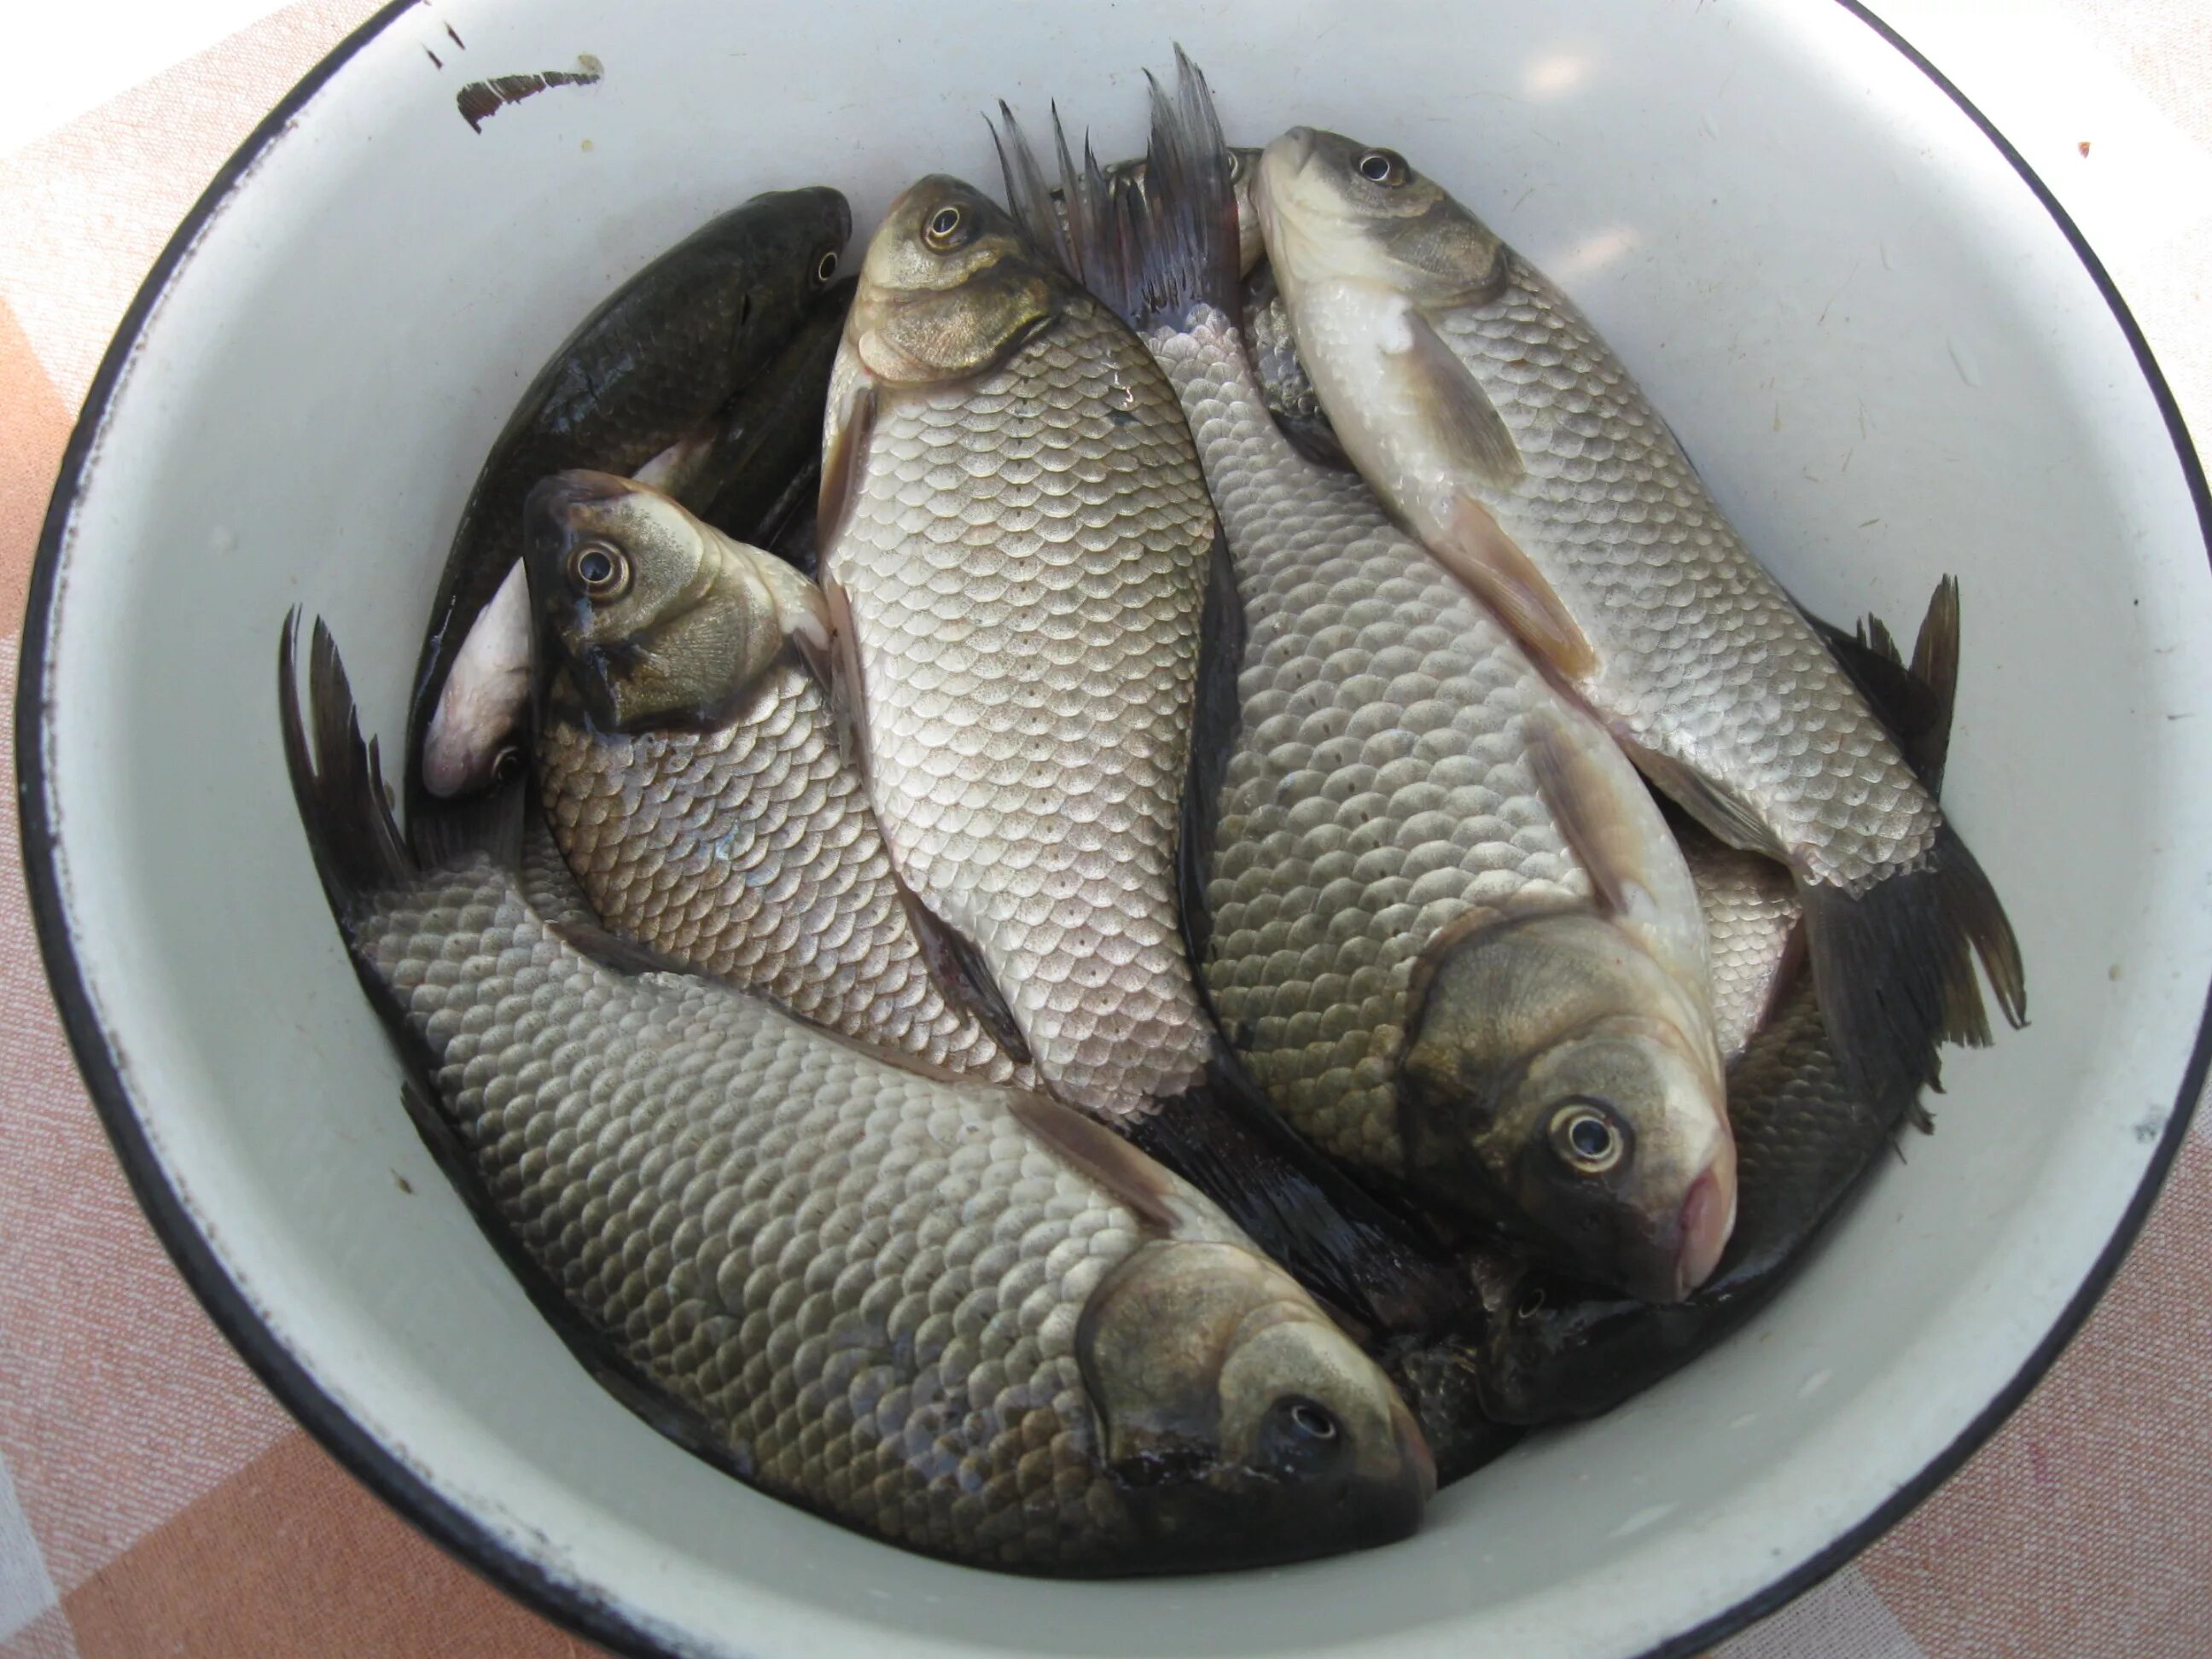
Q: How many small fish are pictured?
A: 1